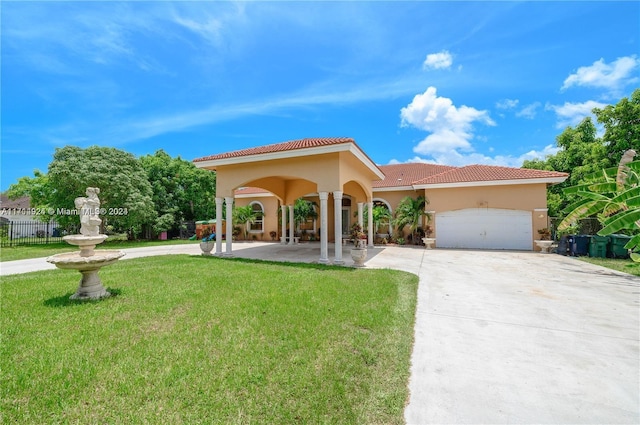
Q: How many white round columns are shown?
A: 8